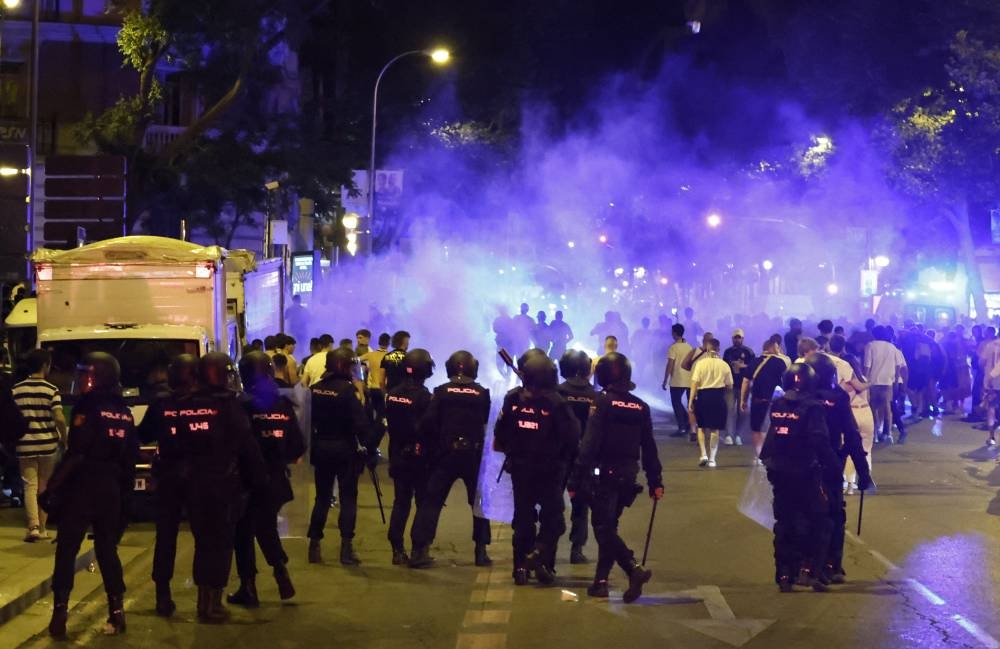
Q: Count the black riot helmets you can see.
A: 12